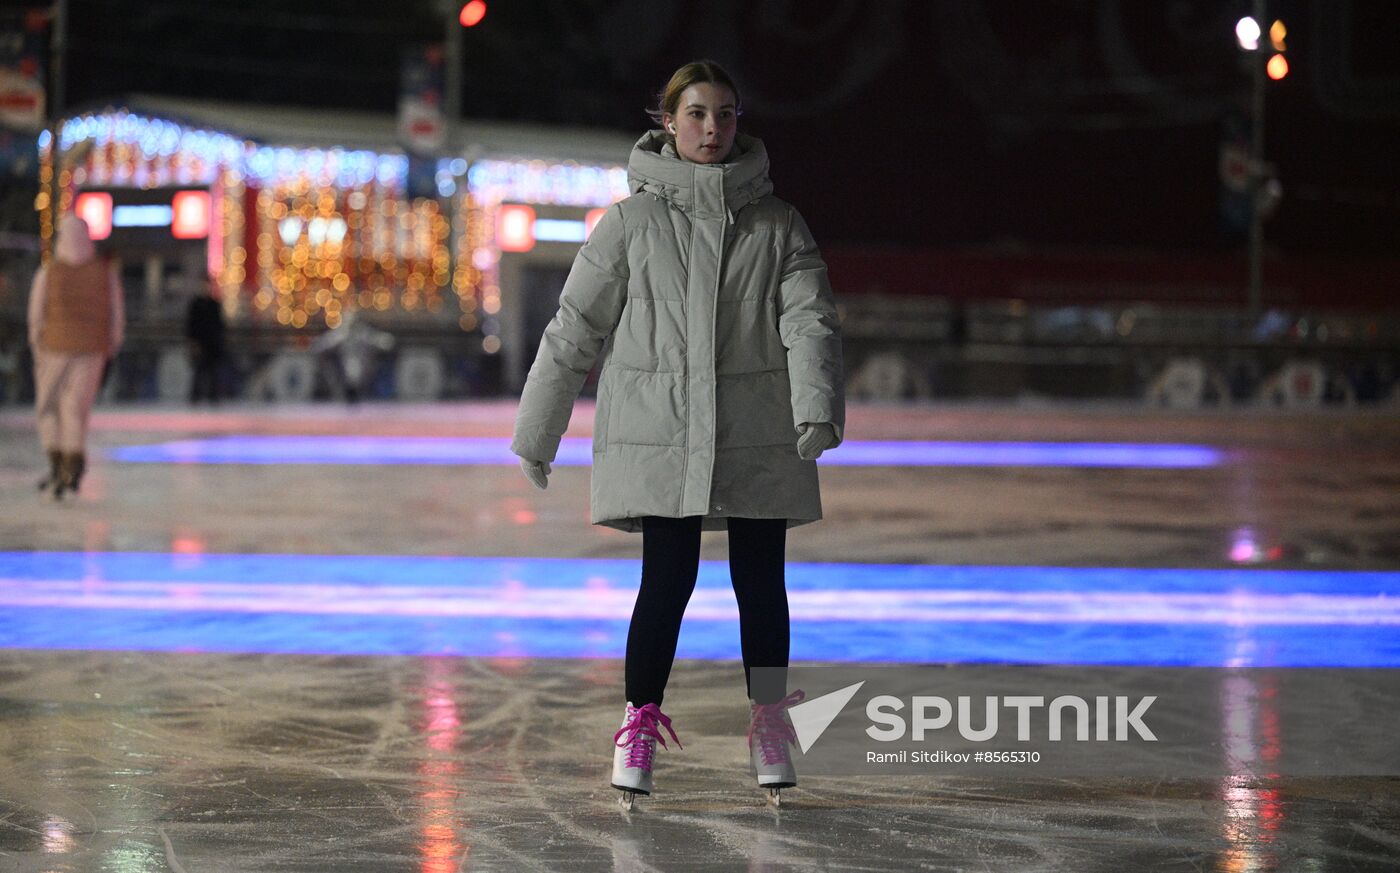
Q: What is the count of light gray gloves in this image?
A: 2